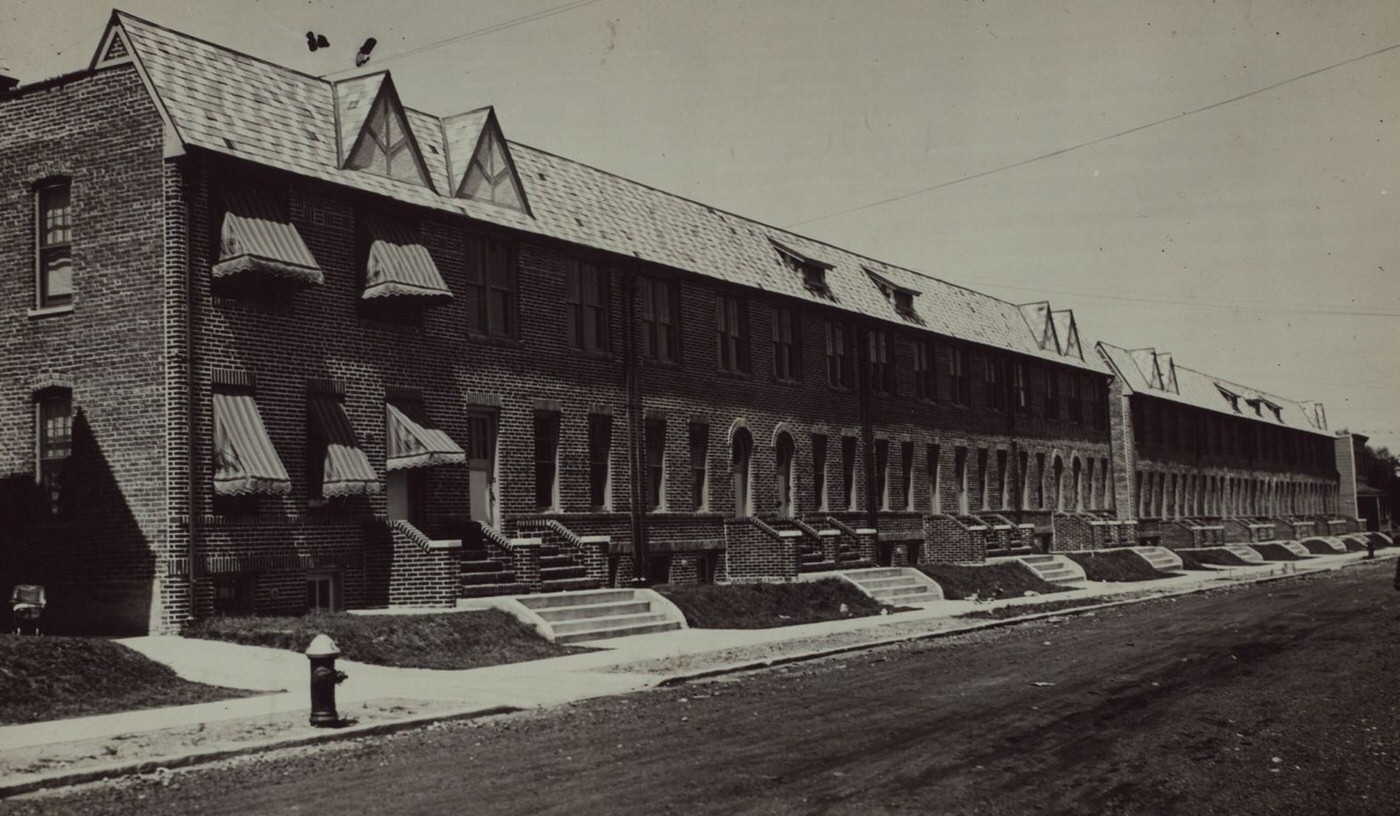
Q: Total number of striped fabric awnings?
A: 5